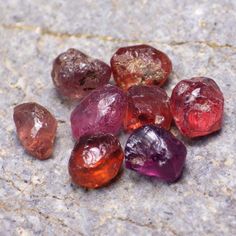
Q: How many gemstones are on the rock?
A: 8